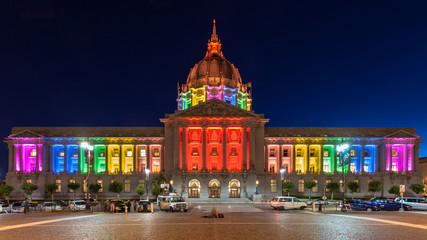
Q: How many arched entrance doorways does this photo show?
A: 3